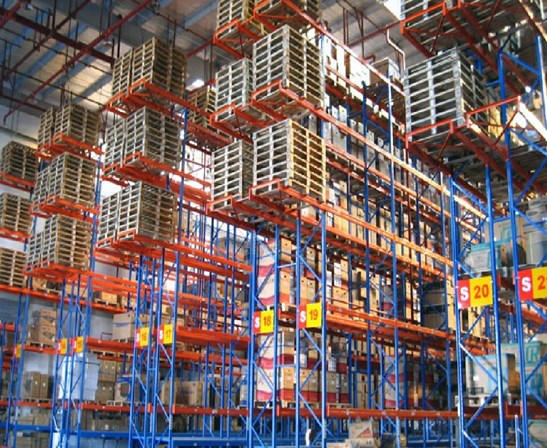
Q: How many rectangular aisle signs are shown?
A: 9